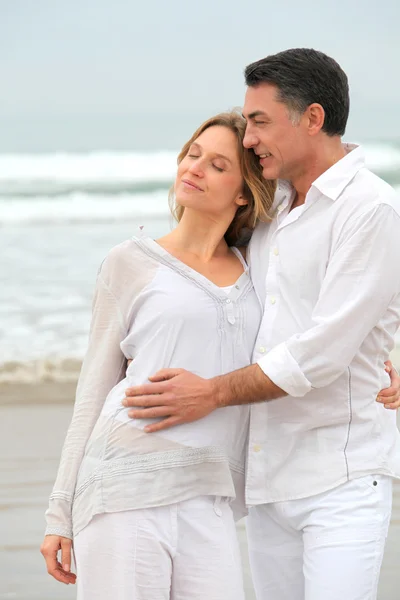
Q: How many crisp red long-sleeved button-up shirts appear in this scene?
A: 0